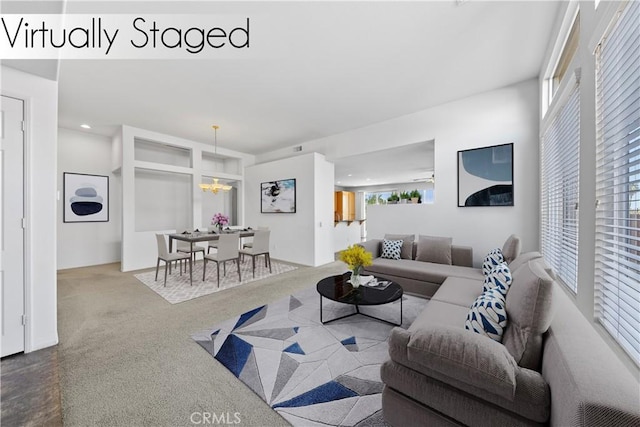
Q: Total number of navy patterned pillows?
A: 4